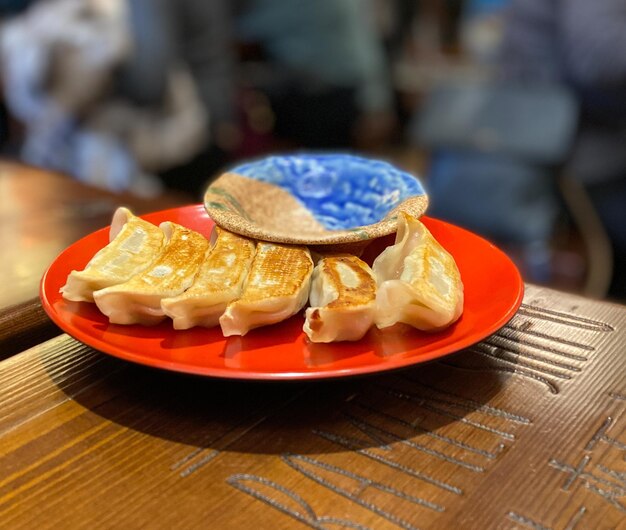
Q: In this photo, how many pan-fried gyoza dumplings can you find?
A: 6